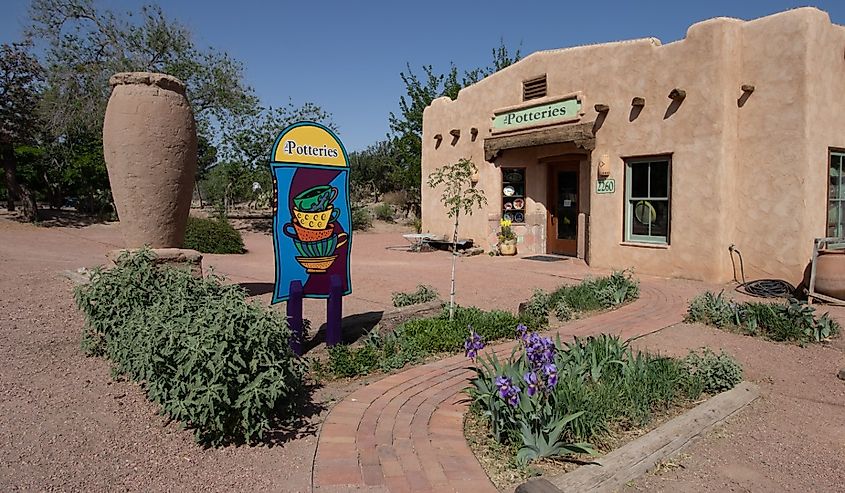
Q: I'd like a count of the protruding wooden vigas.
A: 7